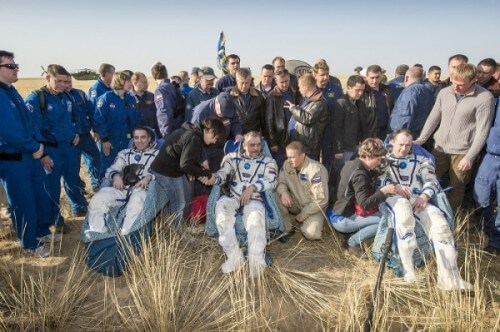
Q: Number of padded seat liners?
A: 3